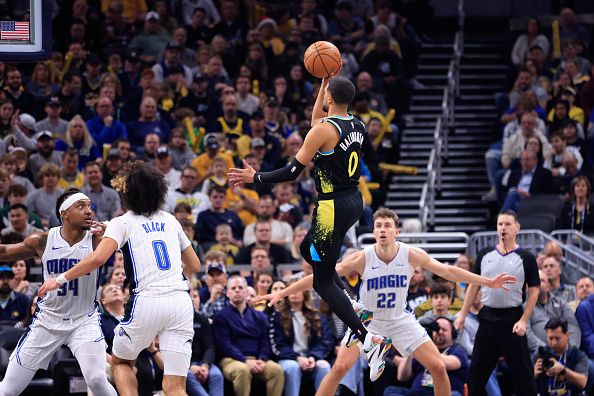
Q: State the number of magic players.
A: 3